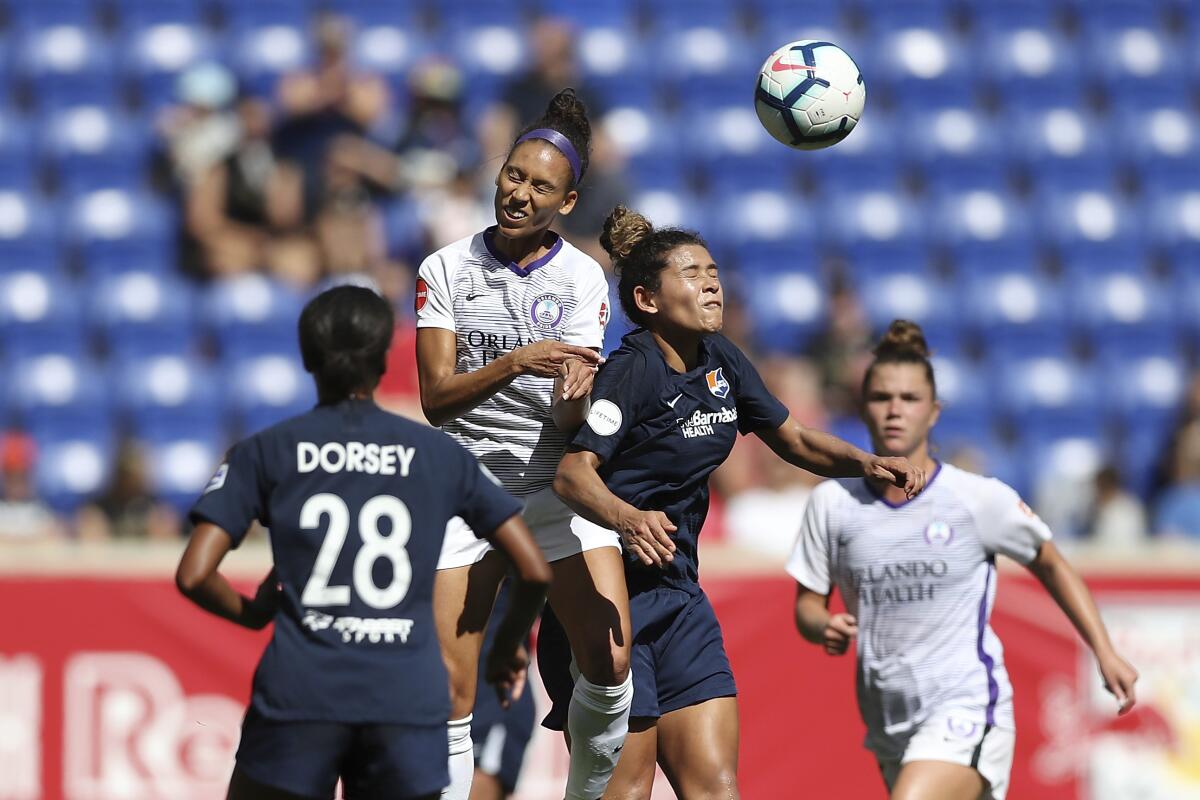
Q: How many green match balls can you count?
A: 0